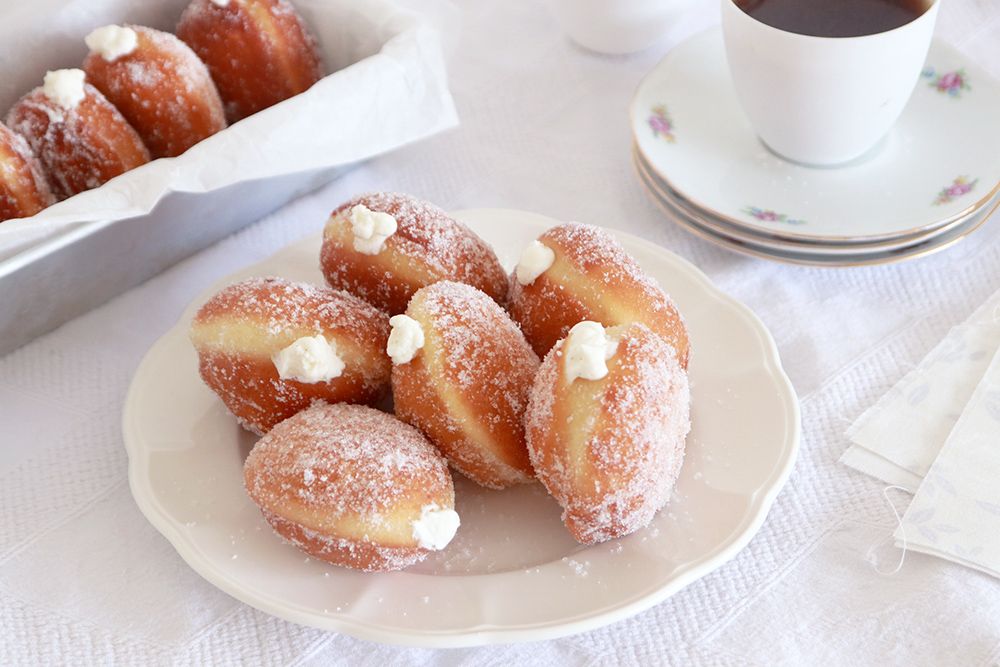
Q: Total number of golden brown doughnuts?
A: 10